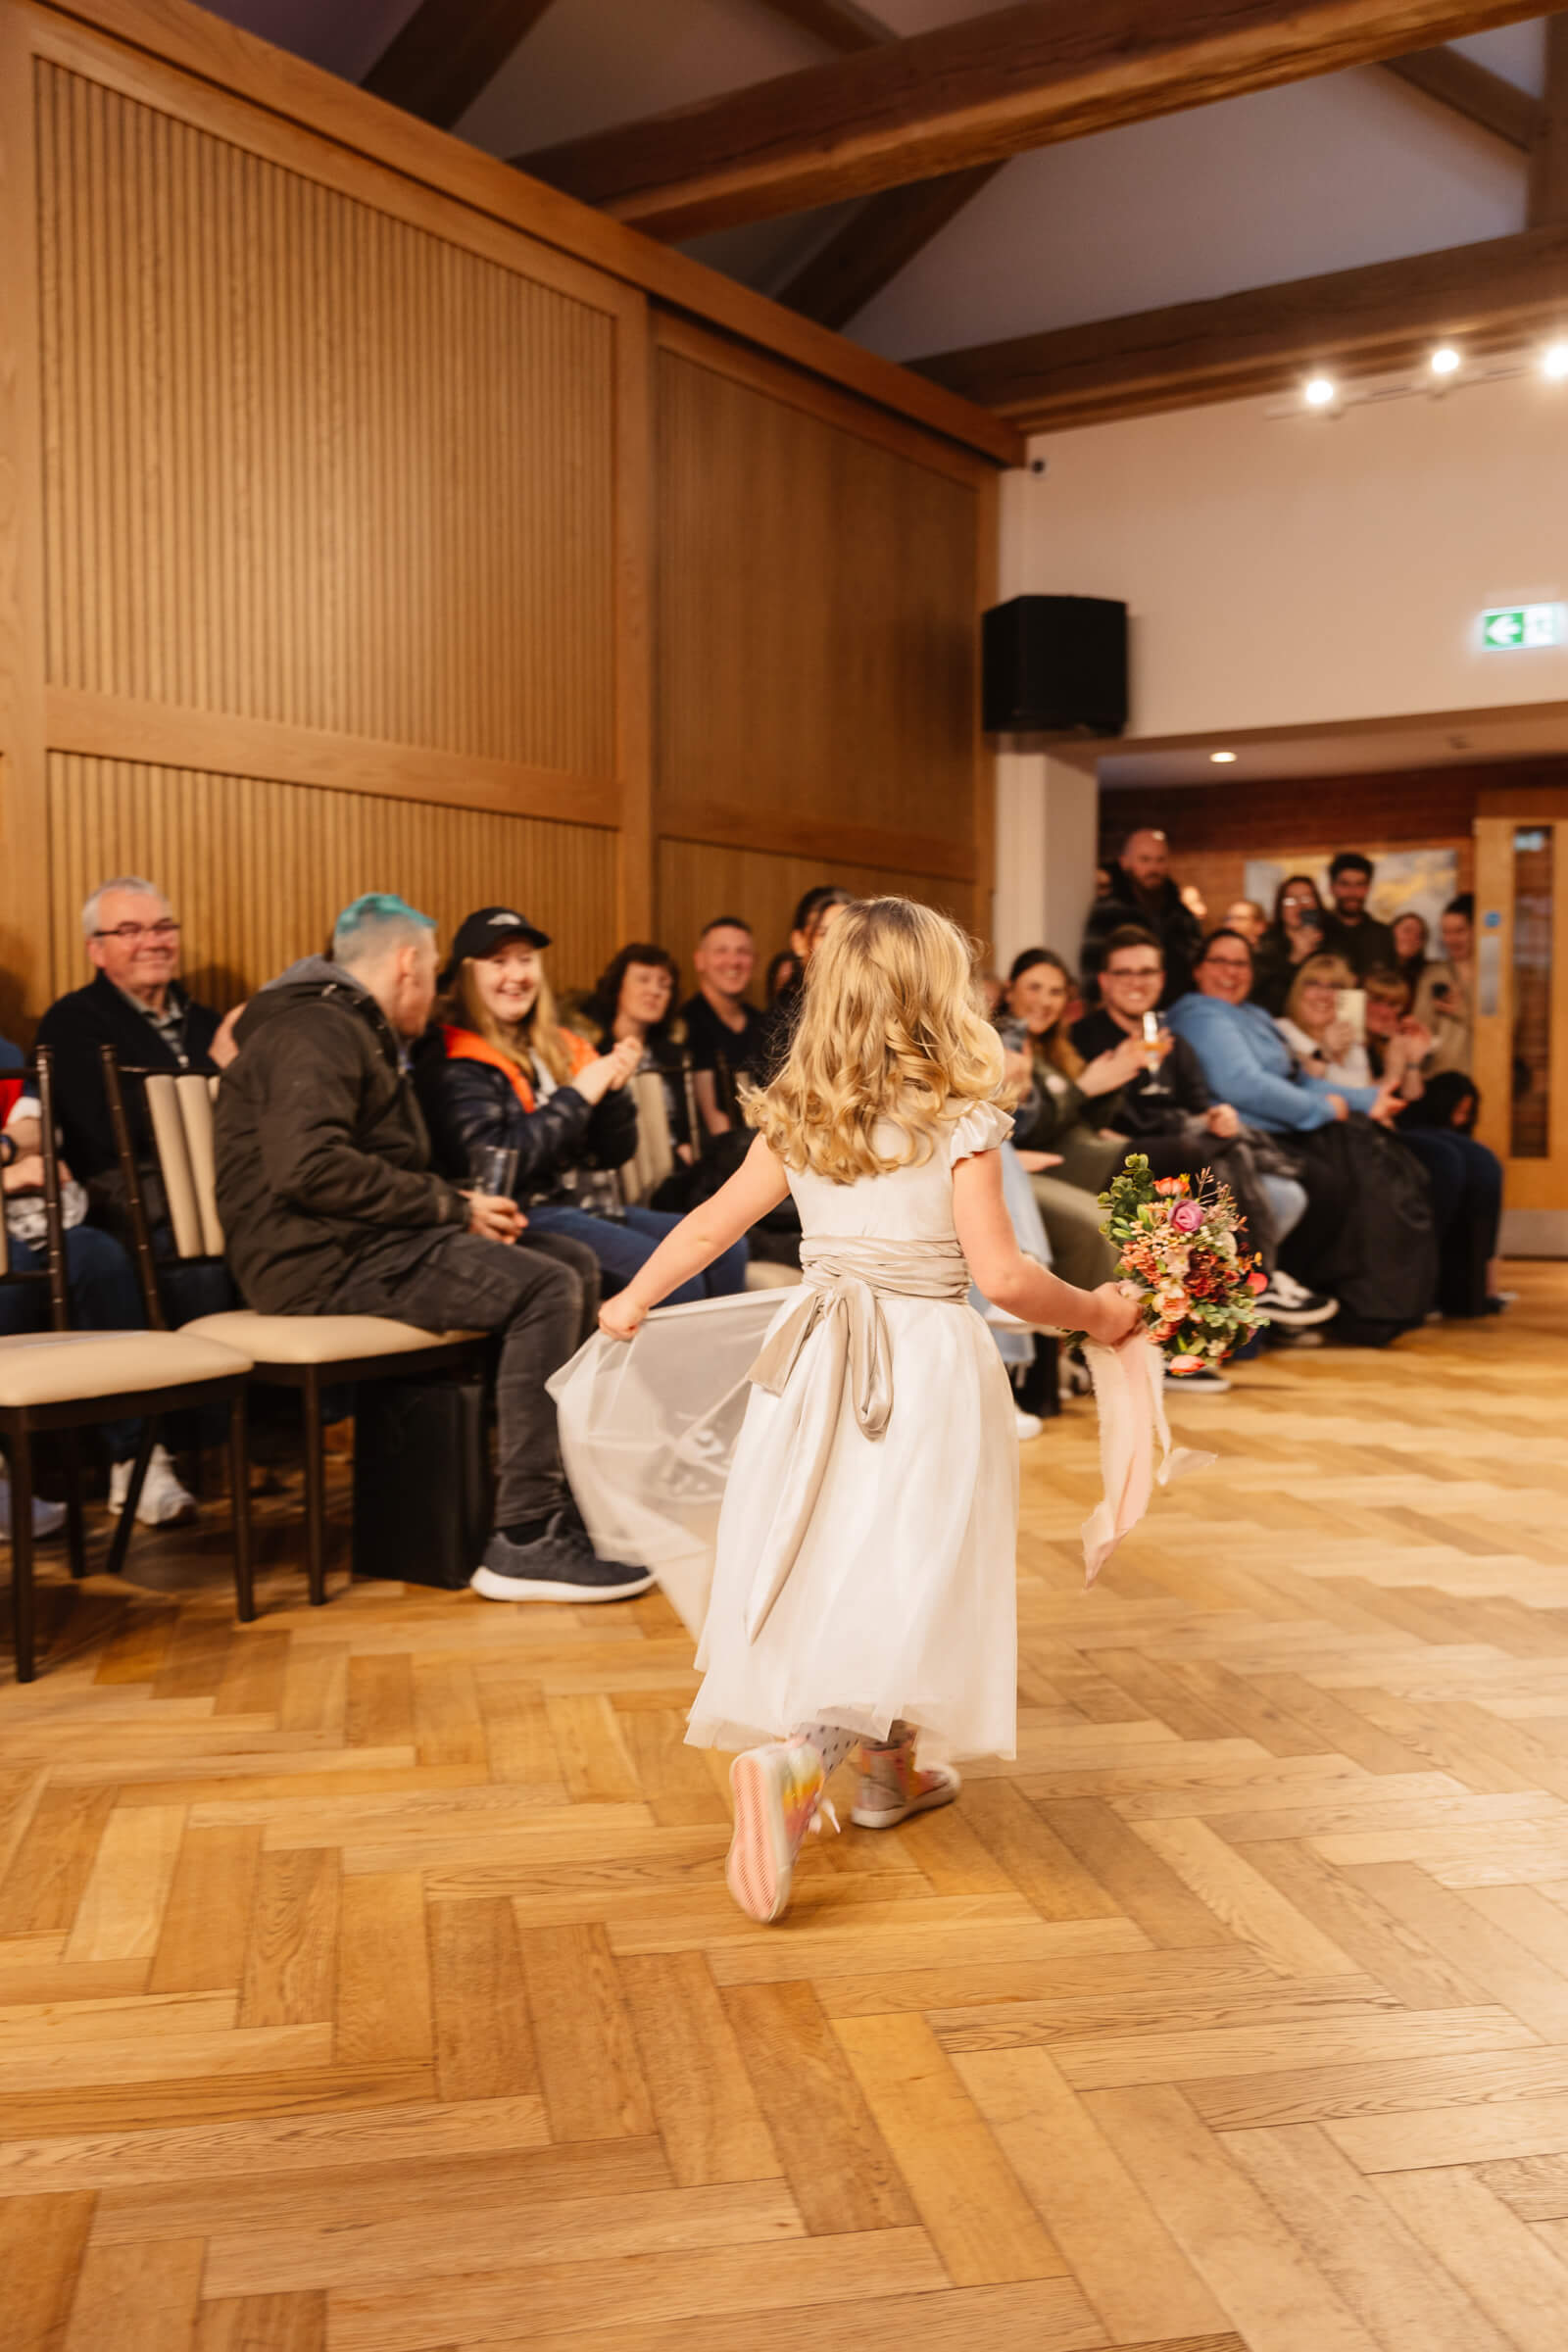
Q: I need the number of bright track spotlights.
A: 3